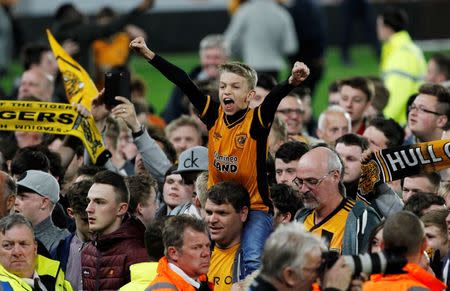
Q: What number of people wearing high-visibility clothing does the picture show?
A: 5